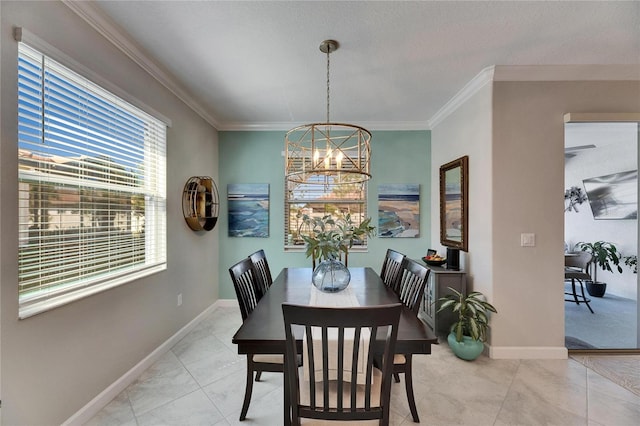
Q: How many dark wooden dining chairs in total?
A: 6